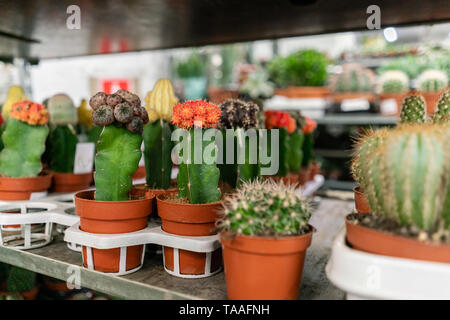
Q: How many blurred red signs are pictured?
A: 1